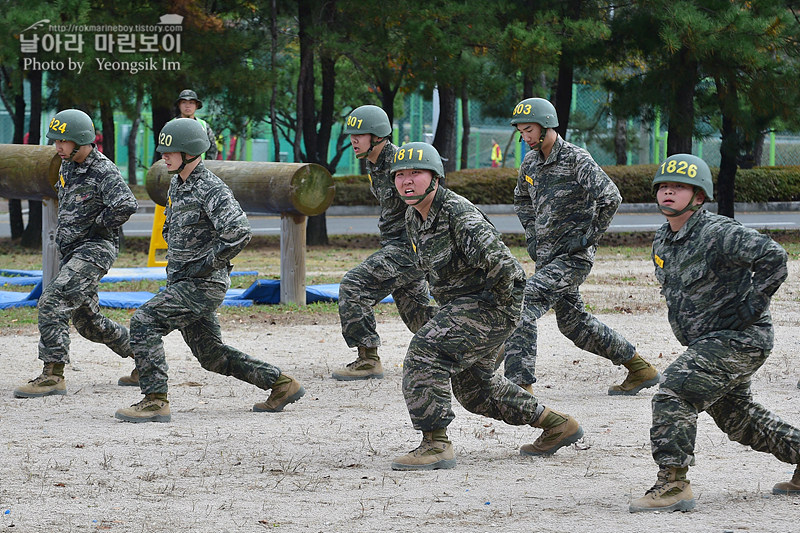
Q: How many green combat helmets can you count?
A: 6